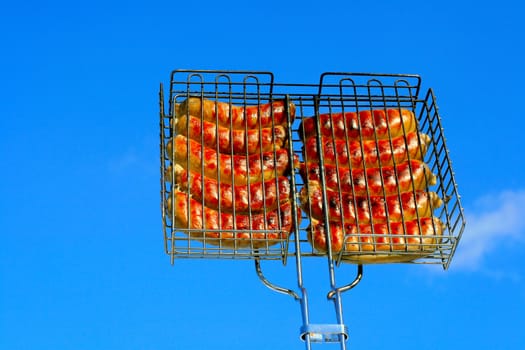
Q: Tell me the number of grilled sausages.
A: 10